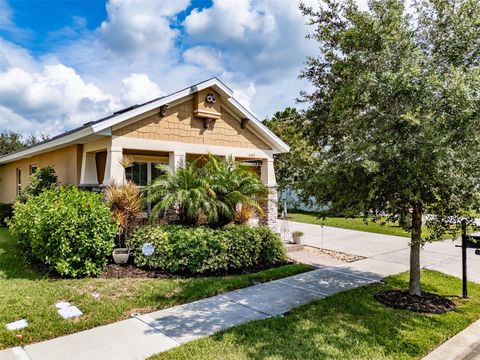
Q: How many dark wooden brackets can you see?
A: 3